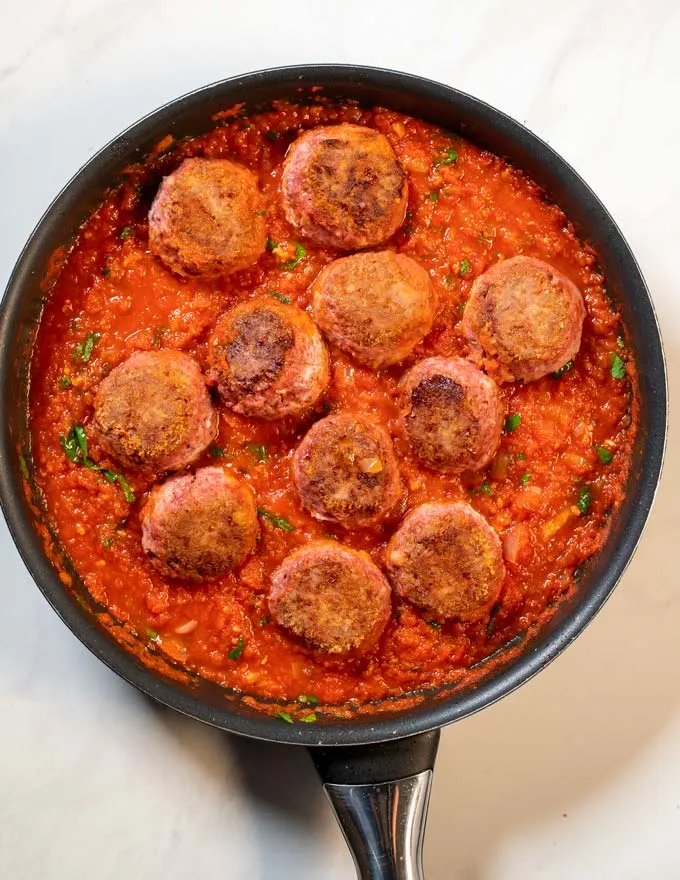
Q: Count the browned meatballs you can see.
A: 11